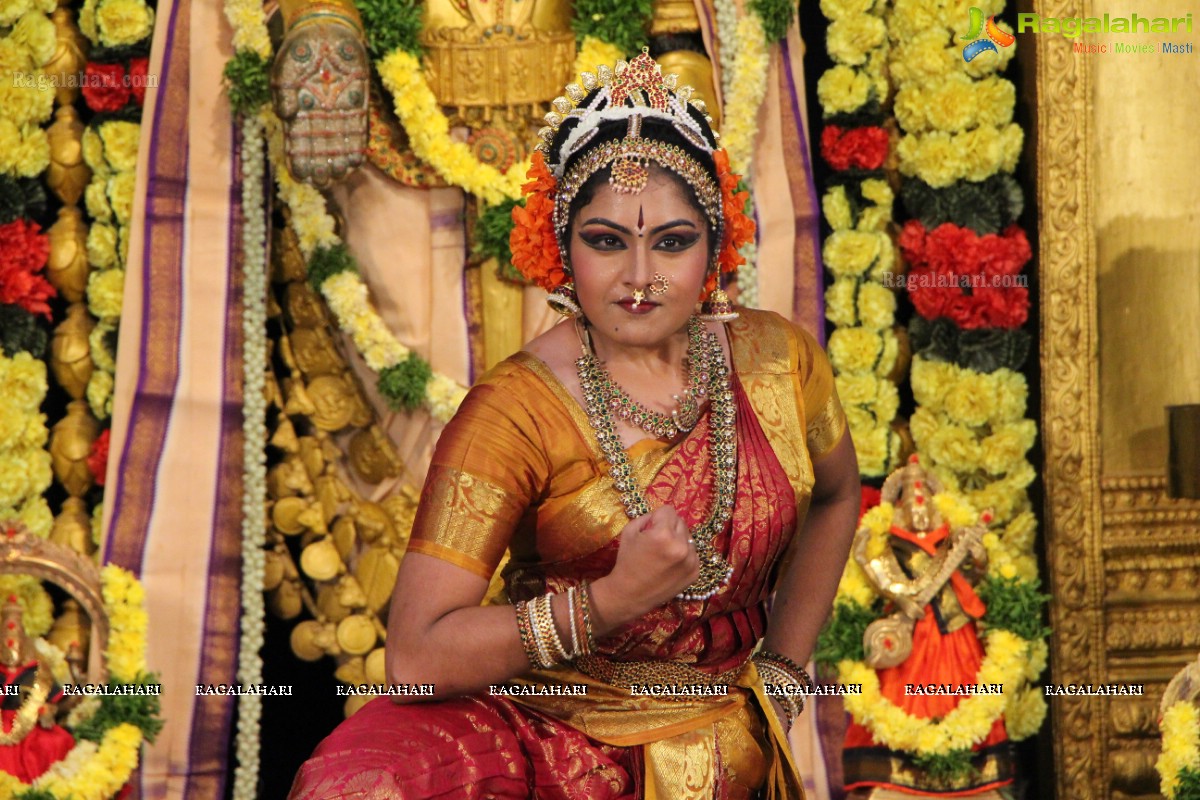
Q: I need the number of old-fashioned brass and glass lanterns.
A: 0